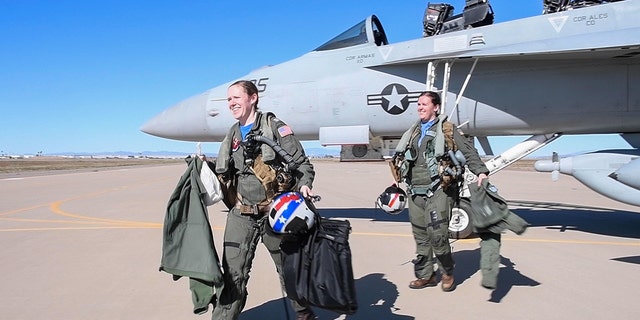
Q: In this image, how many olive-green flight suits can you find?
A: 2